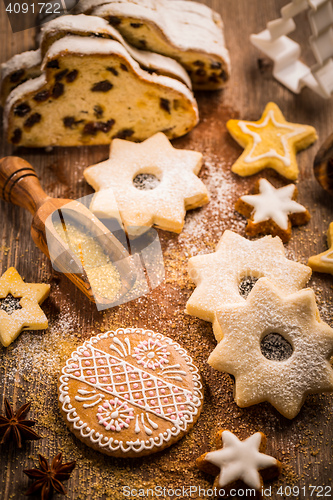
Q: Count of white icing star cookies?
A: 2